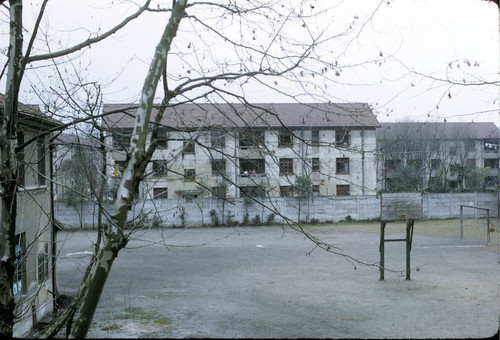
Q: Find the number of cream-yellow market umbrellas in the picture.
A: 0